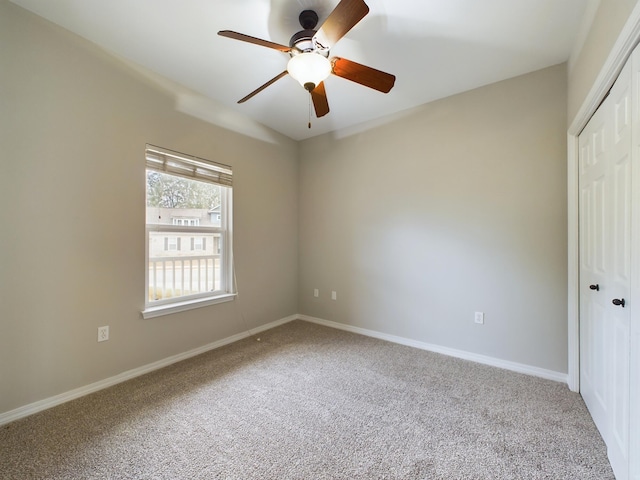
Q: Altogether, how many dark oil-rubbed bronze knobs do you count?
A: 2